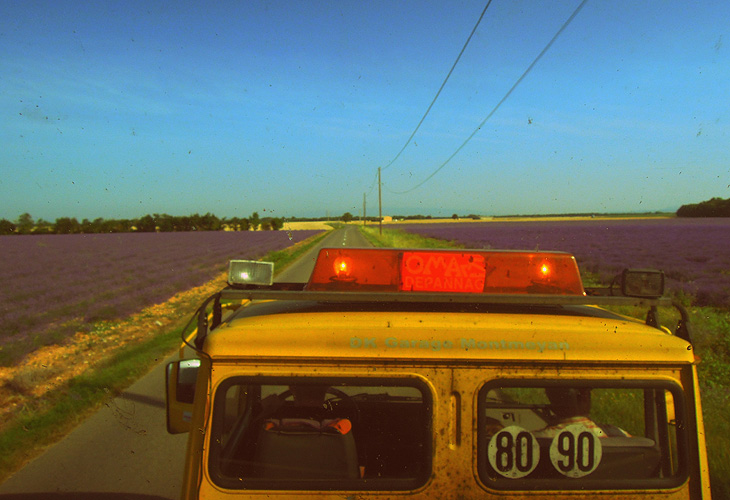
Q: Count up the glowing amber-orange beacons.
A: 2